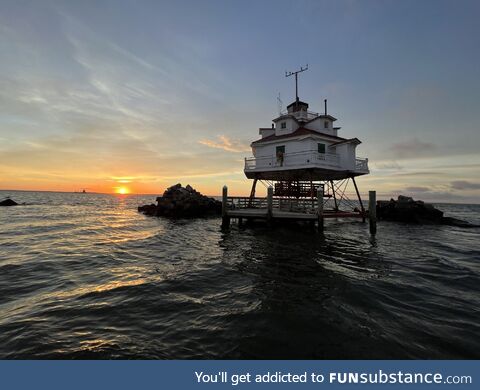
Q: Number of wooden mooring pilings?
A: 4